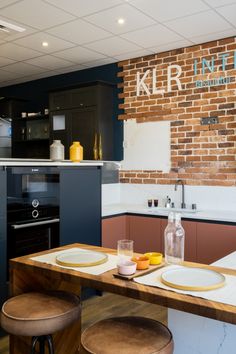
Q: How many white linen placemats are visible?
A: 2